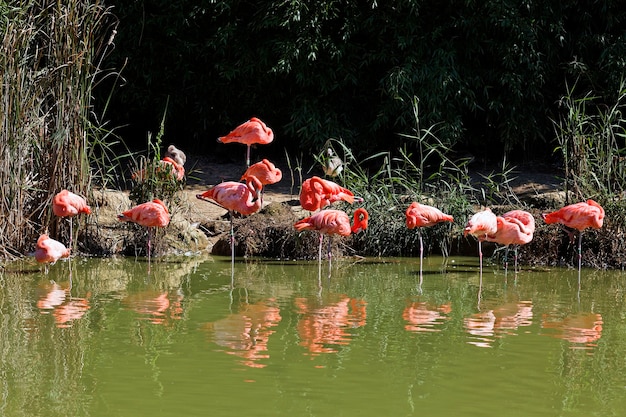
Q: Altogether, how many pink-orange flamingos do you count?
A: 13